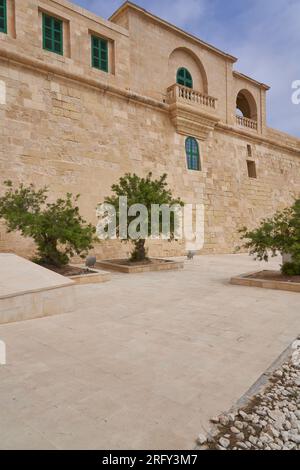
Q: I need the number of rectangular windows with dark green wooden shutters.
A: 3